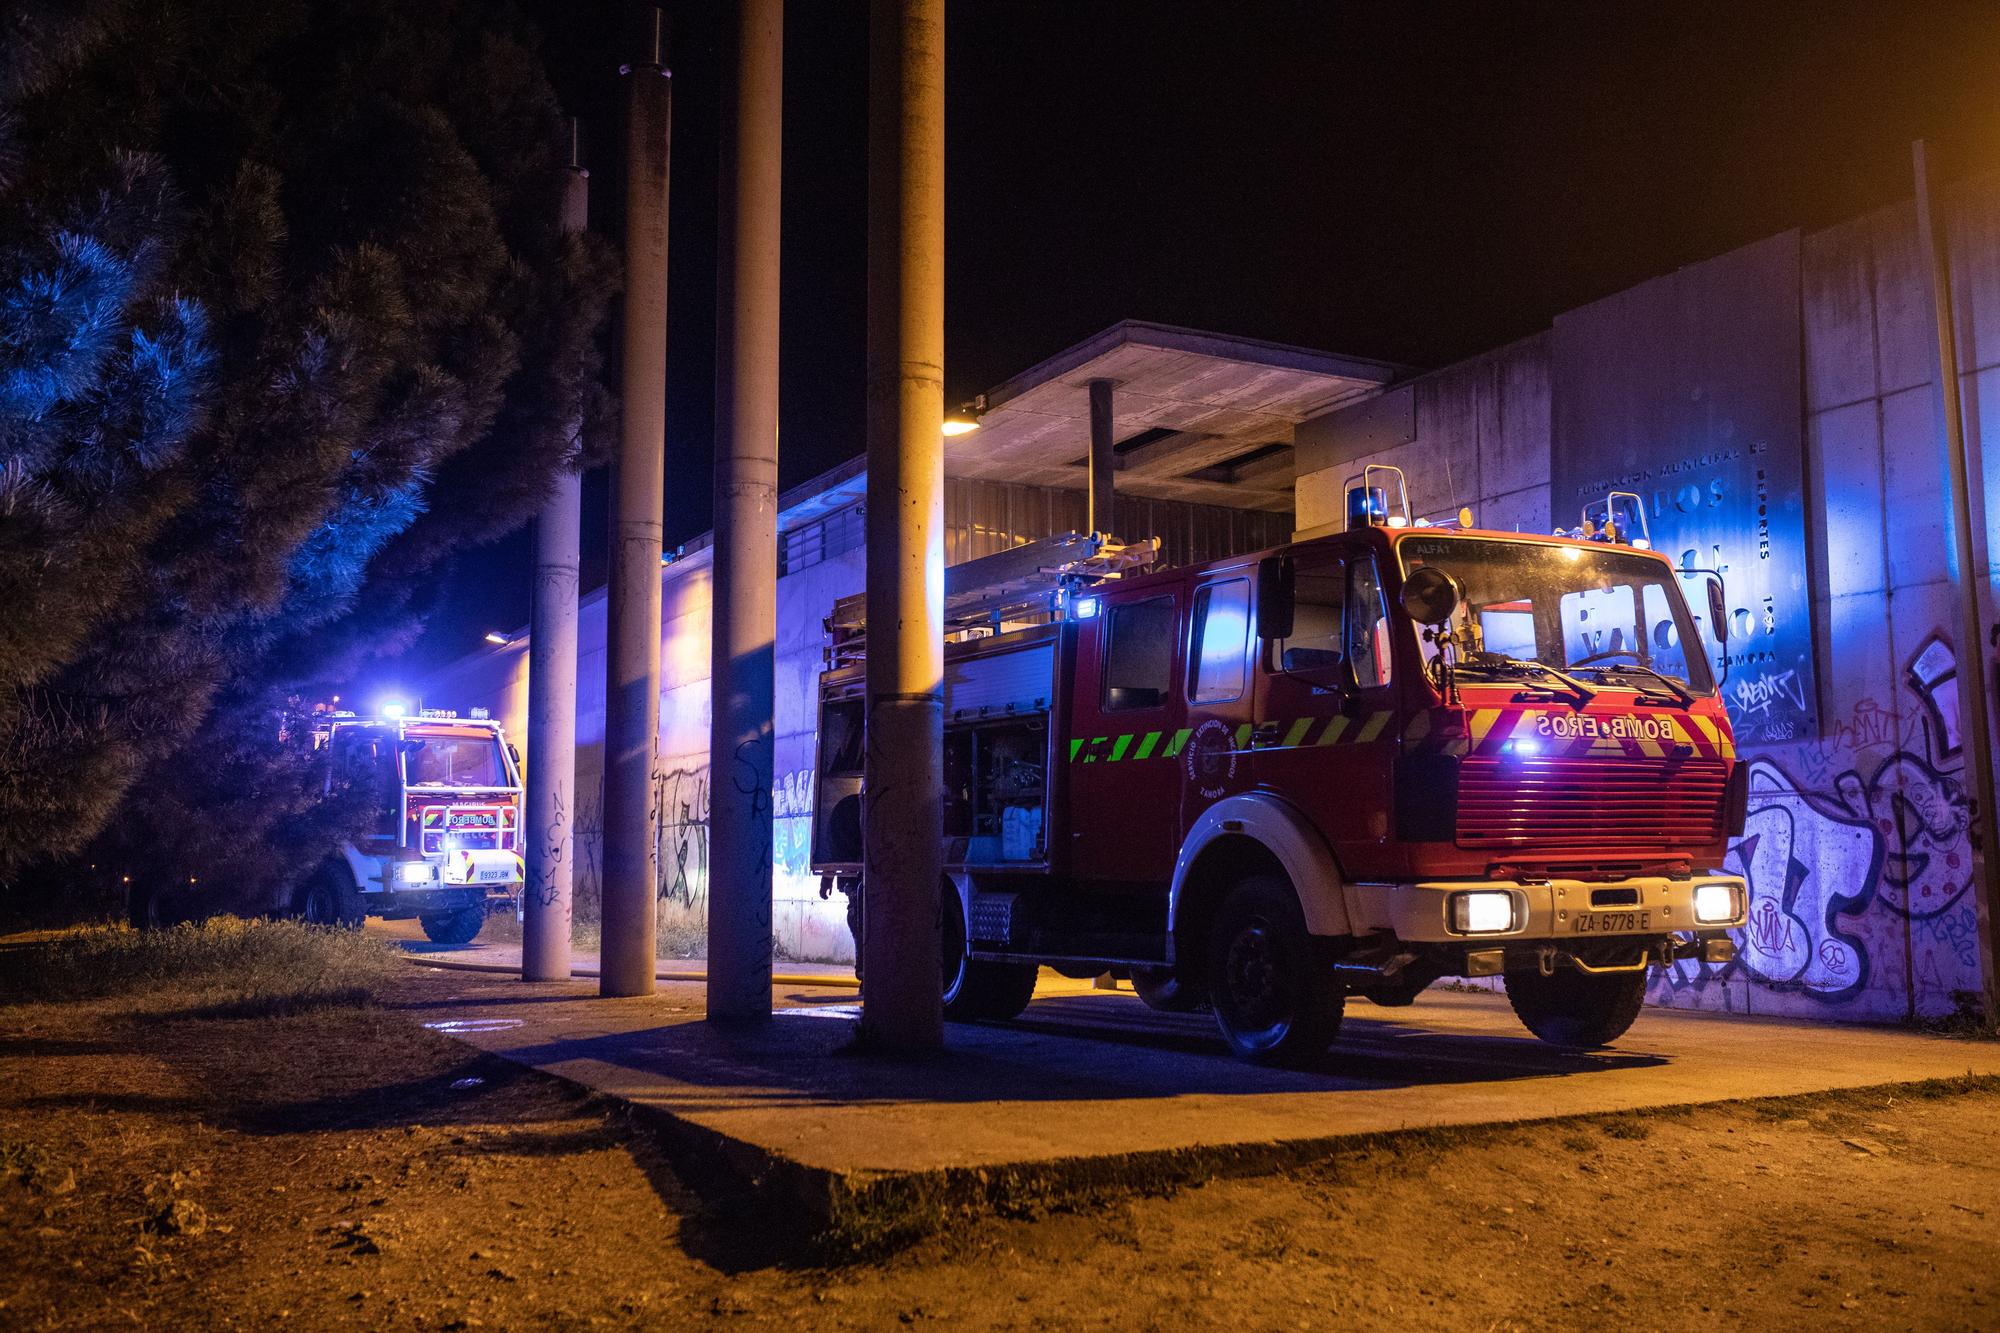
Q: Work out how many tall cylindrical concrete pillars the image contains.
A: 4